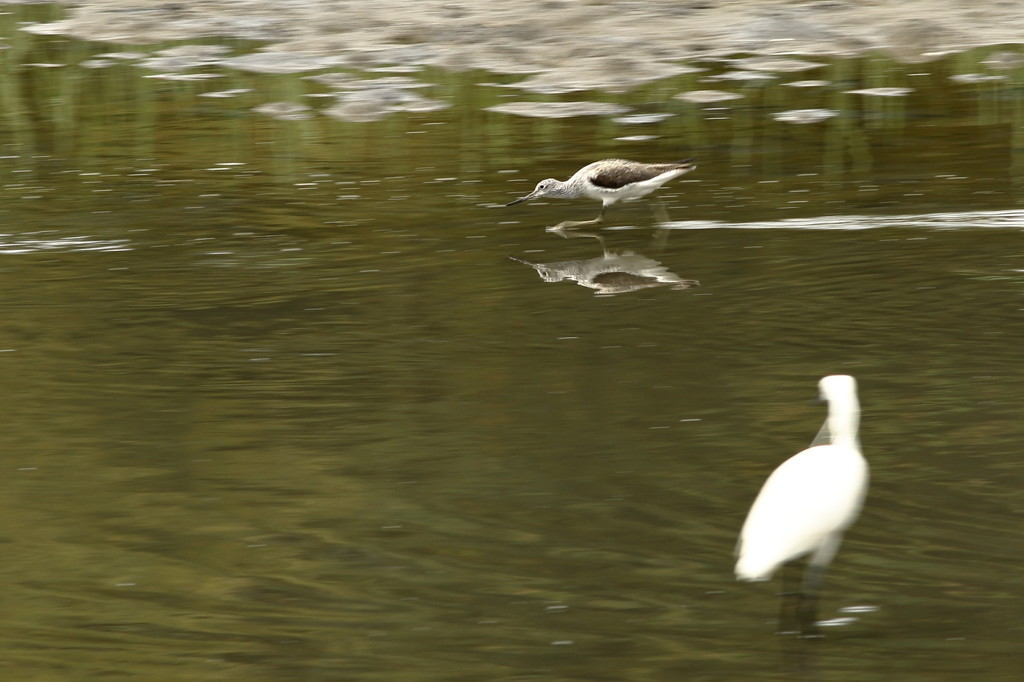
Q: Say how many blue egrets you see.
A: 0